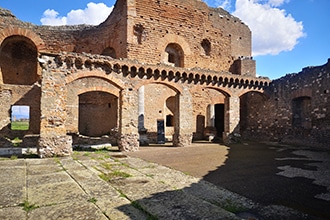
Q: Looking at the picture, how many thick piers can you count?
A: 4